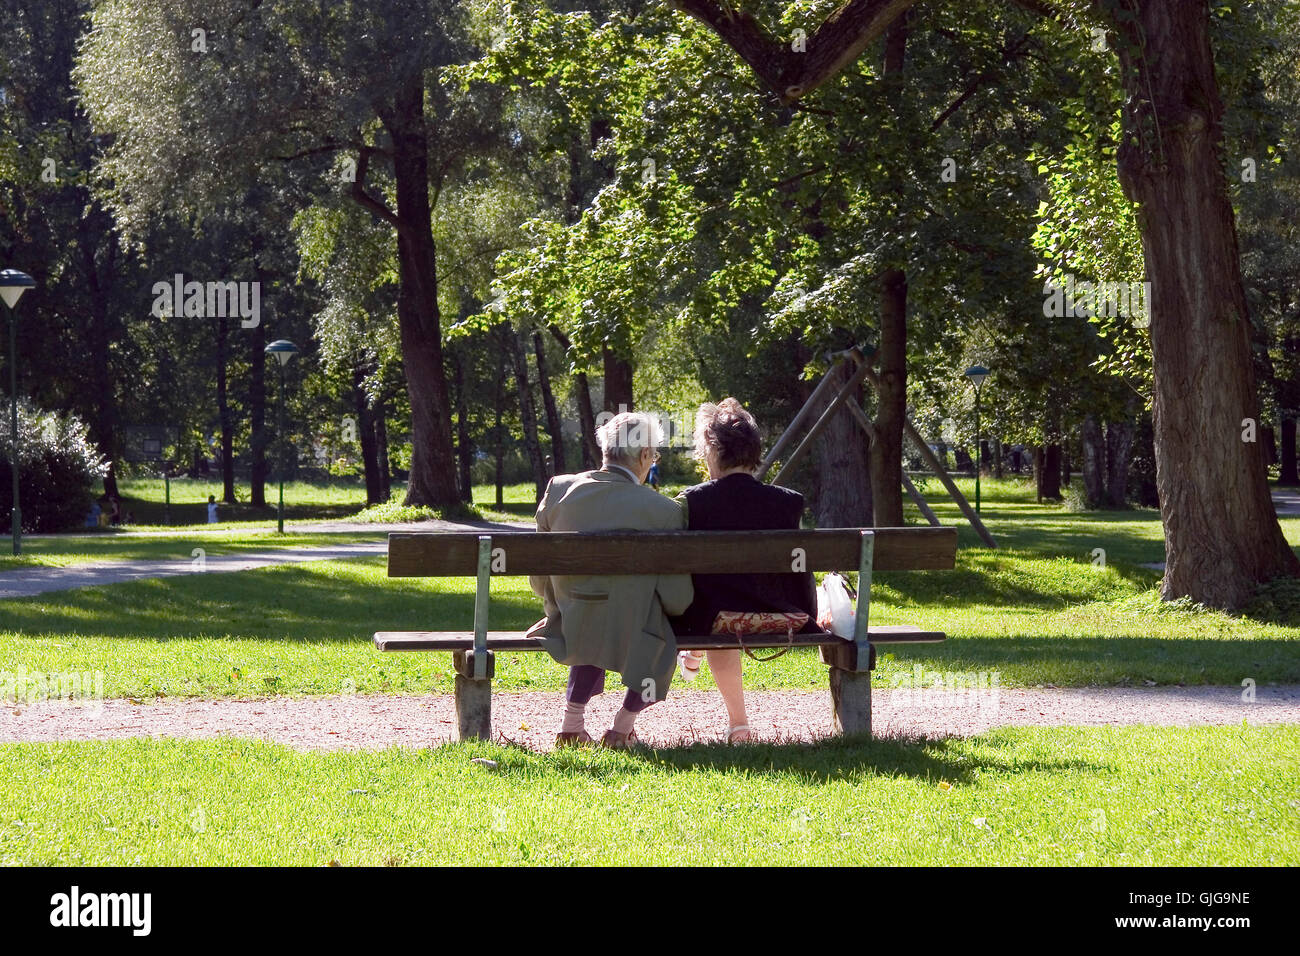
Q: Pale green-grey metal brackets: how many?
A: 2